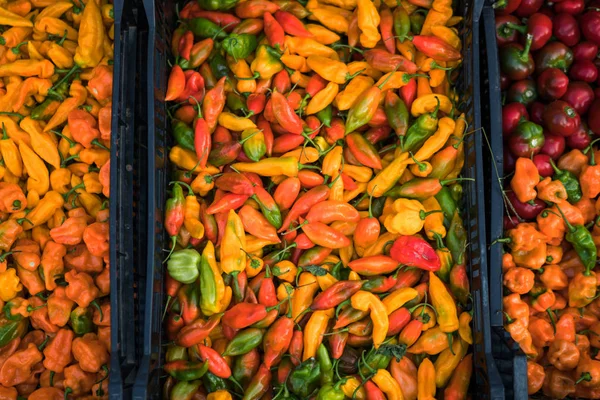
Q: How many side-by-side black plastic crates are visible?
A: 3